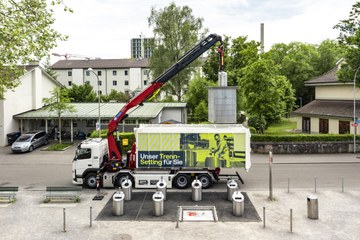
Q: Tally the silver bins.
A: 8